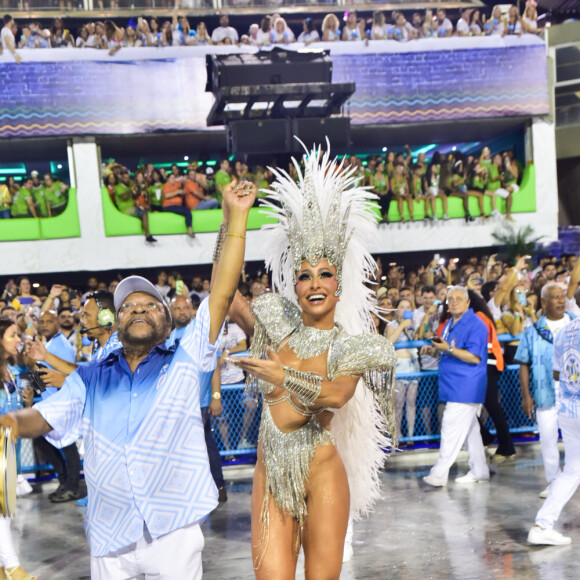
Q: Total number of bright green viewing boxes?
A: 2